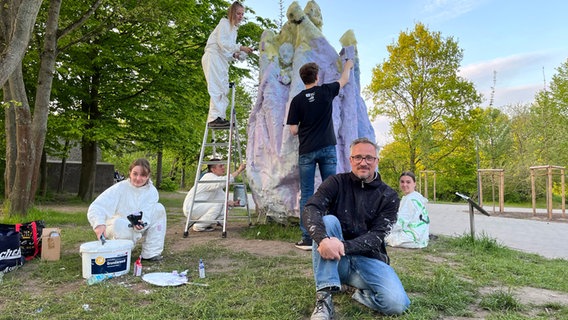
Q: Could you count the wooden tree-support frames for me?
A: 3